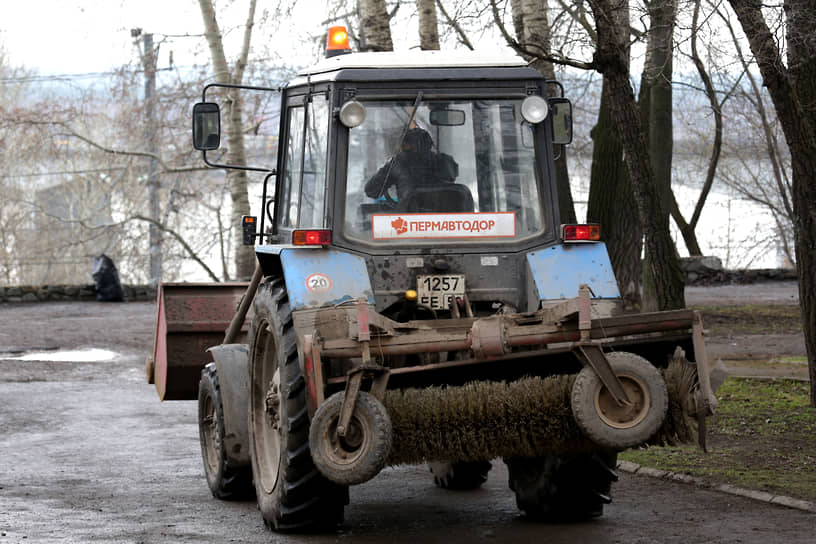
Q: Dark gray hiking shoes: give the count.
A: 0